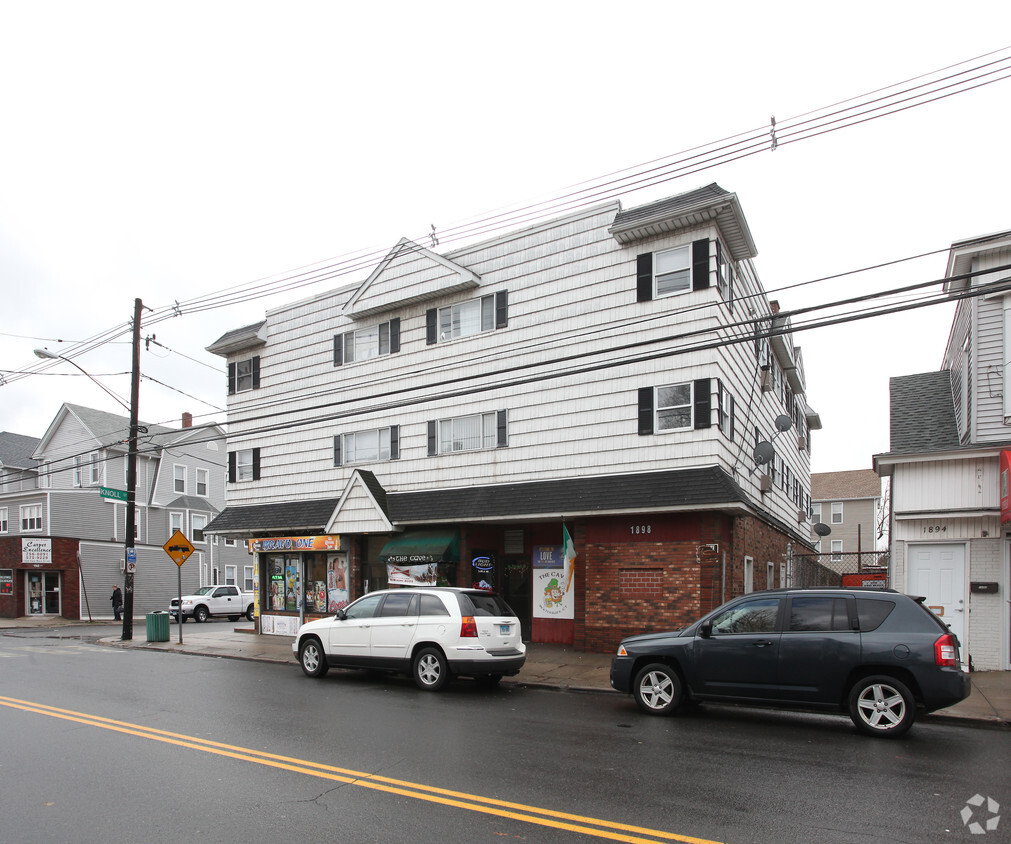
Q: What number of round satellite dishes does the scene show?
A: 3